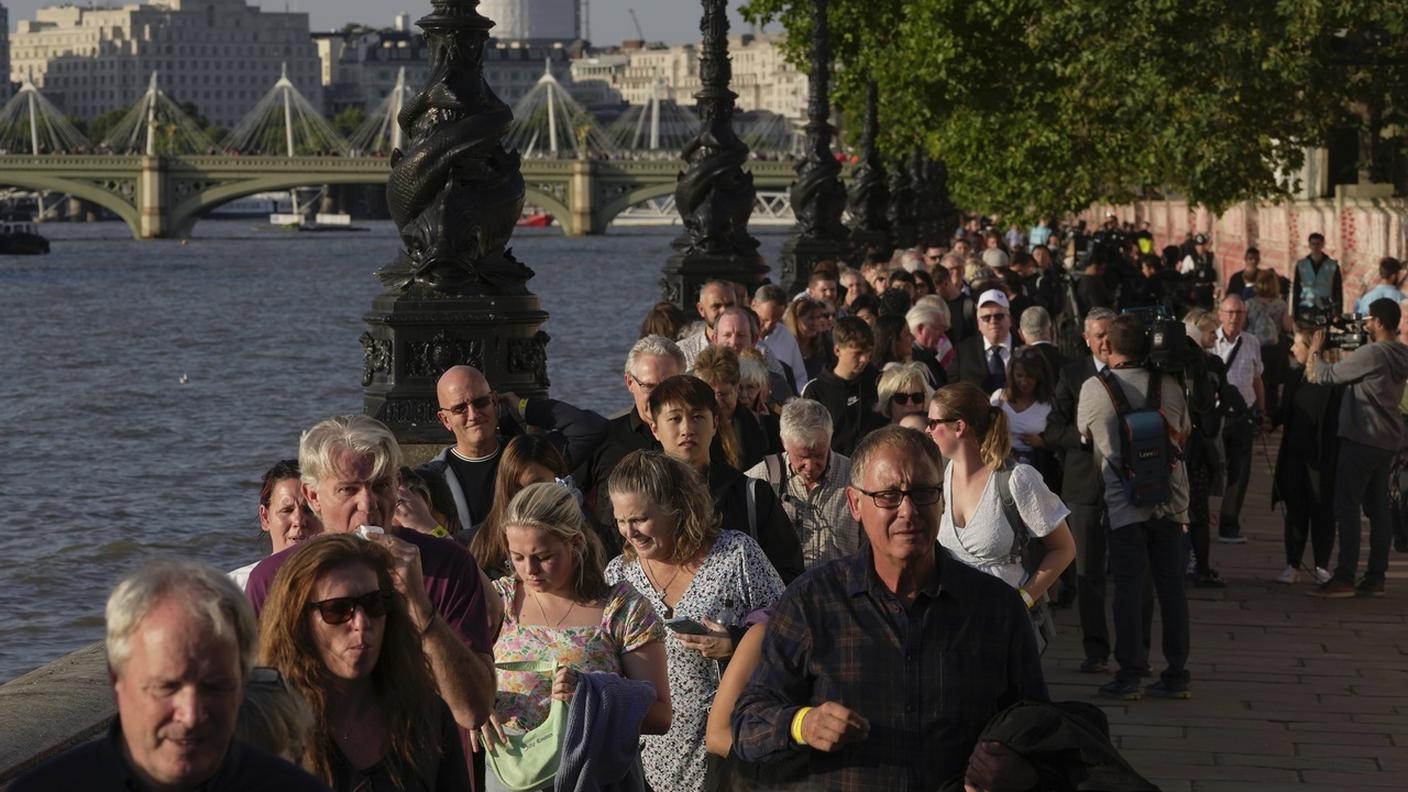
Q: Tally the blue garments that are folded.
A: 1